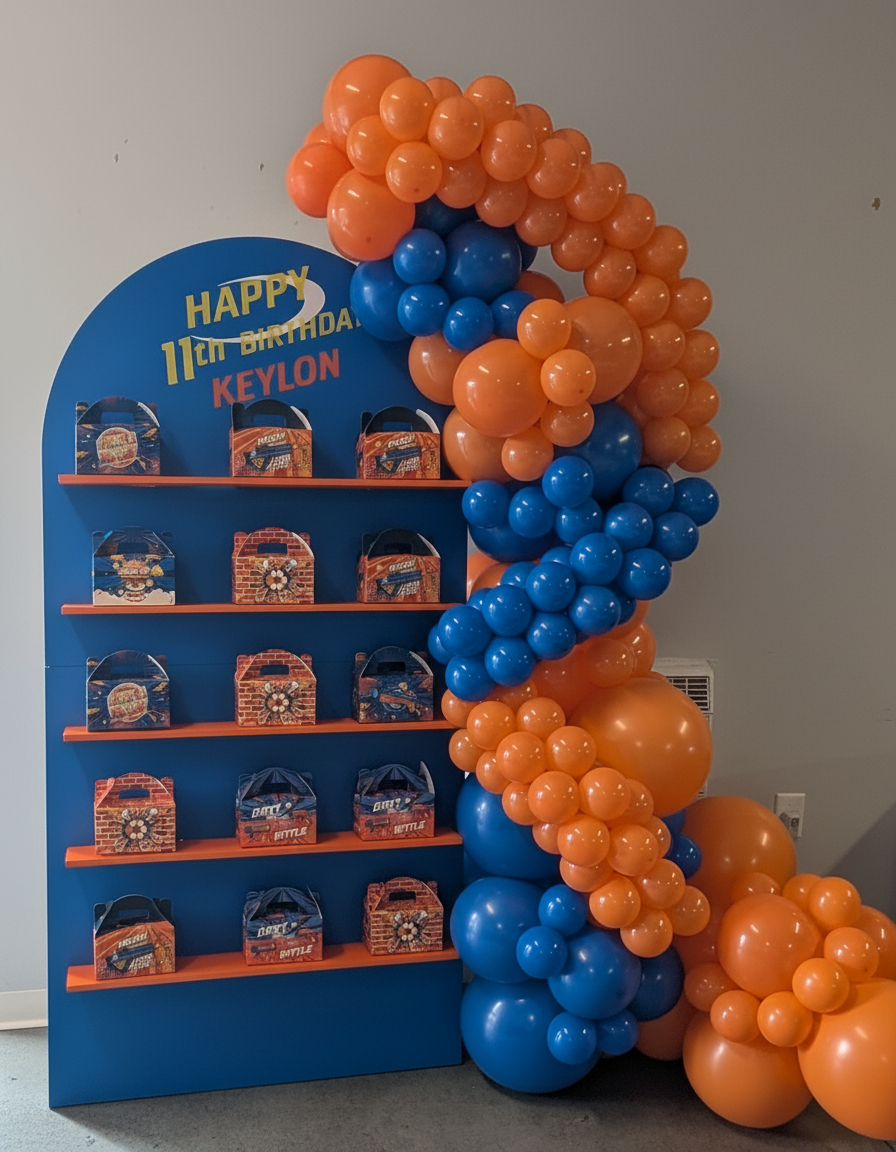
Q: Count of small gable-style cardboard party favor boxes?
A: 15